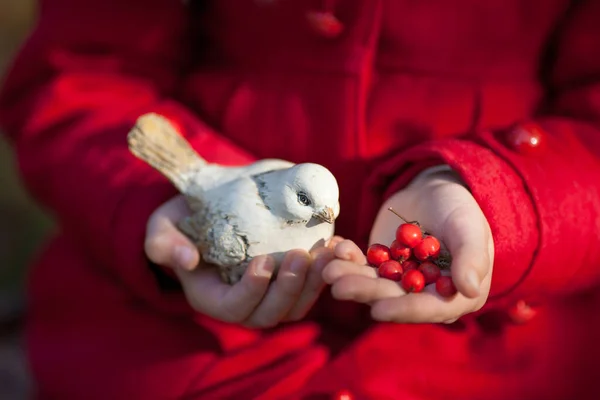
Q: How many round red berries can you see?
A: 9